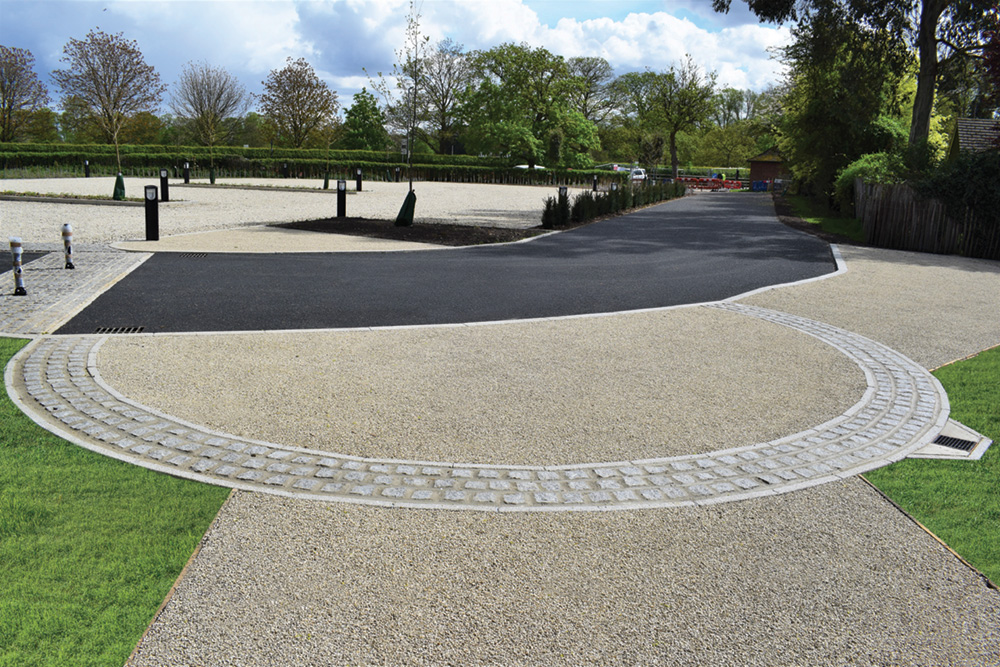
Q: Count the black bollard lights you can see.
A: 11